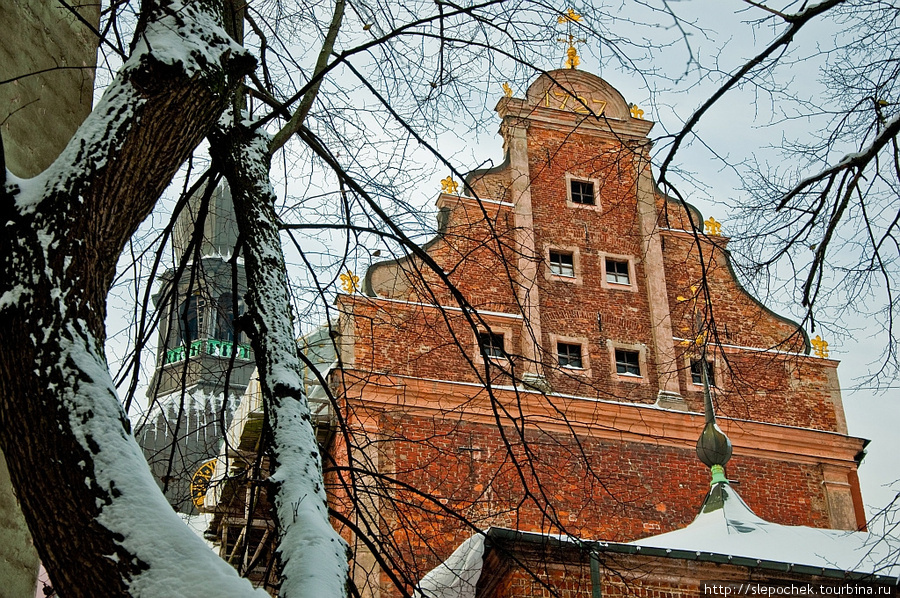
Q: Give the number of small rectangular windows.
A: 7